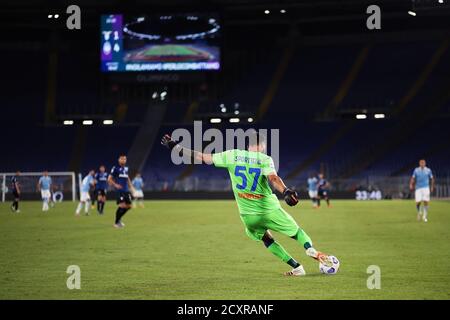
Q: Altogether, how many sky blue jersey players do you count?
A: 5